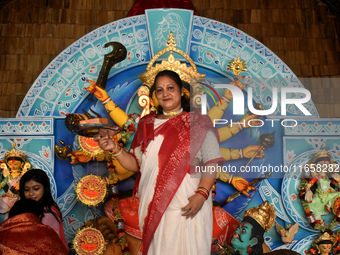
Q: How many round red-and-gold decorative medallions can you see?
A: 3